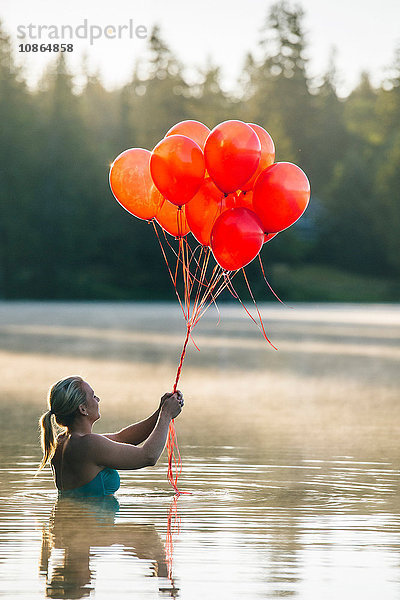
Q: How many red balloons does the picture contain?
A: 10